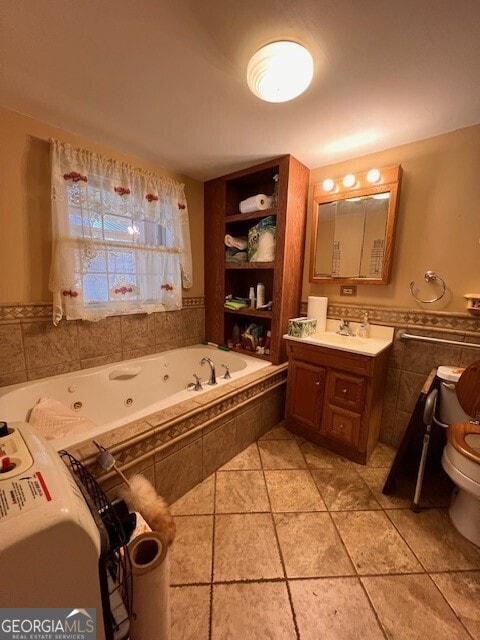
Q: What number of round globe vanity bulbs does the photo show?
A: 3